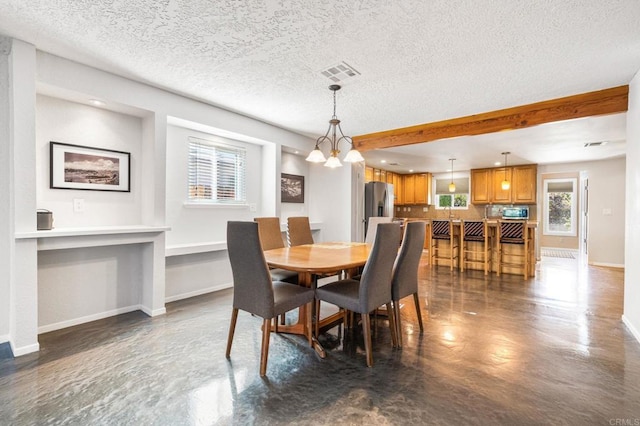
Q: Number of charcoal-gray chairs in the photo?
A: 3